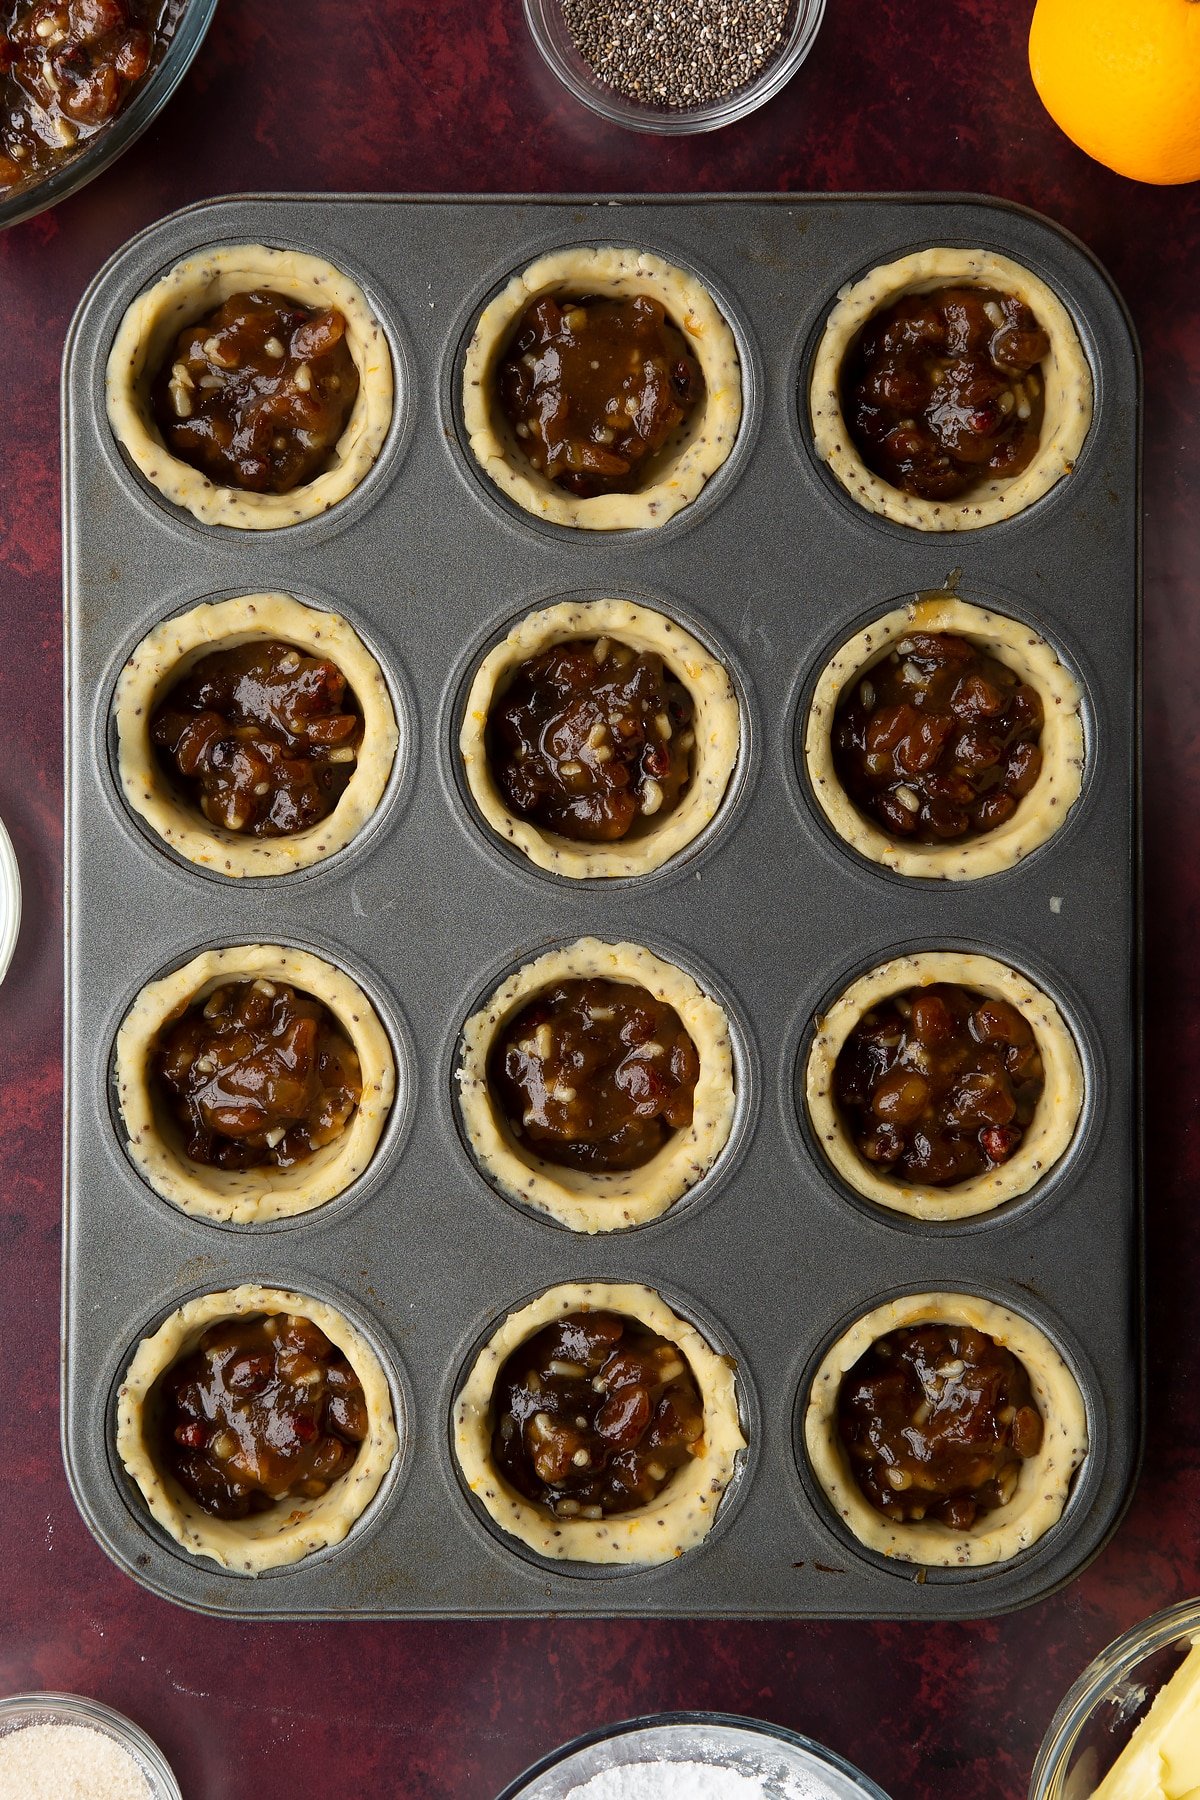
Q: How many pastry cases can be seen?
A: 12